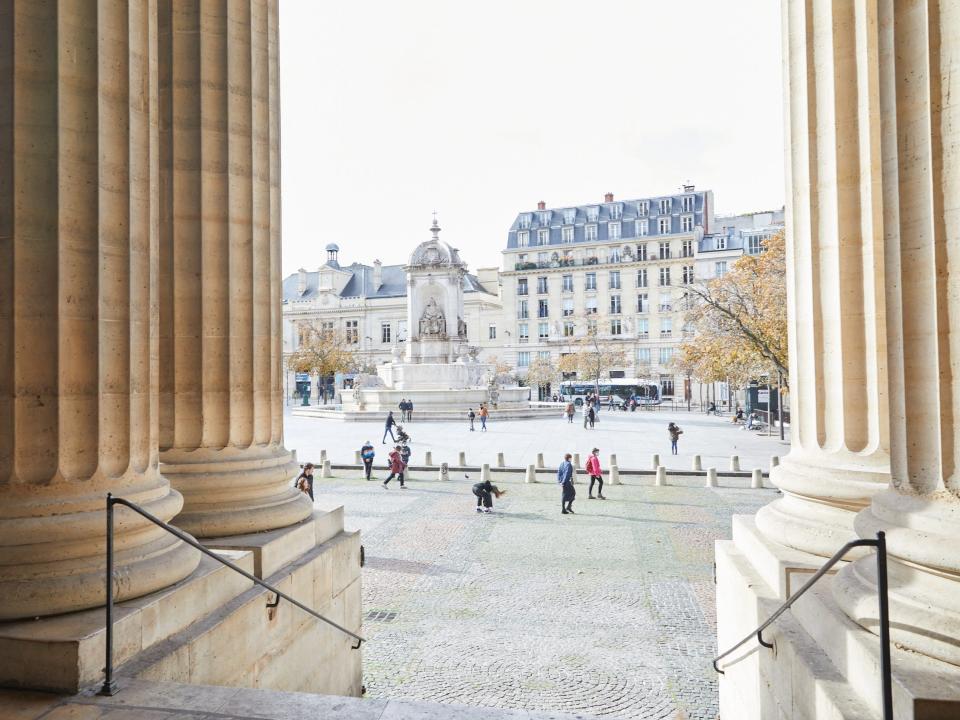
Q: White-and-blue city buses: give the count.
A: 1